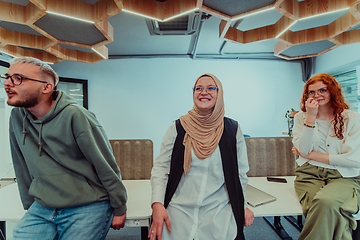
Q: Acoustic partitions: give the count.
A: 2